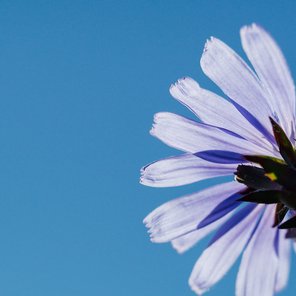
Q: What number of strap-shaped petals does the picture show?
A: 10